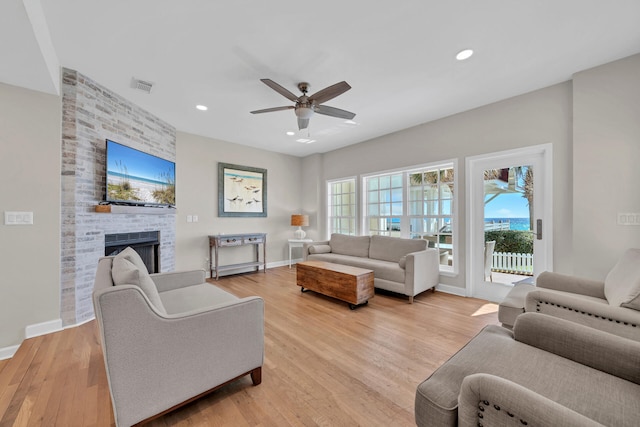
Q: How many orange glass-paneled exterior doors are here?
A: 0